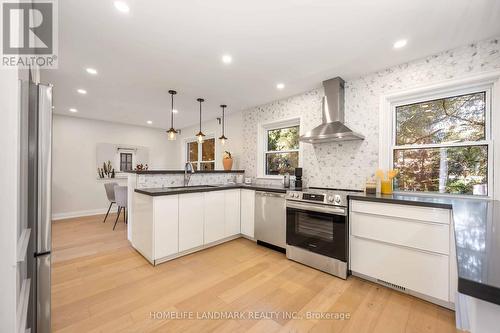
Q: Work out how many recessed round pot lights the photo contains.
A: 9